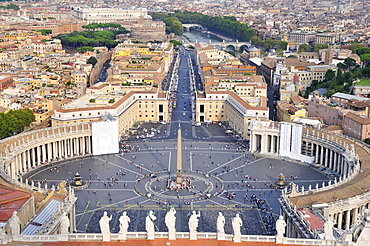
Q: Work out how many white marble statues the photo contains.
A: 11